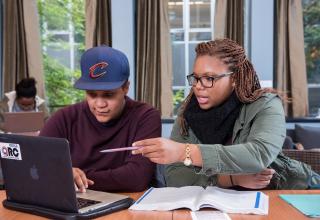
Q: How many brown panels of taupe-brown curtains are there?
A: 5